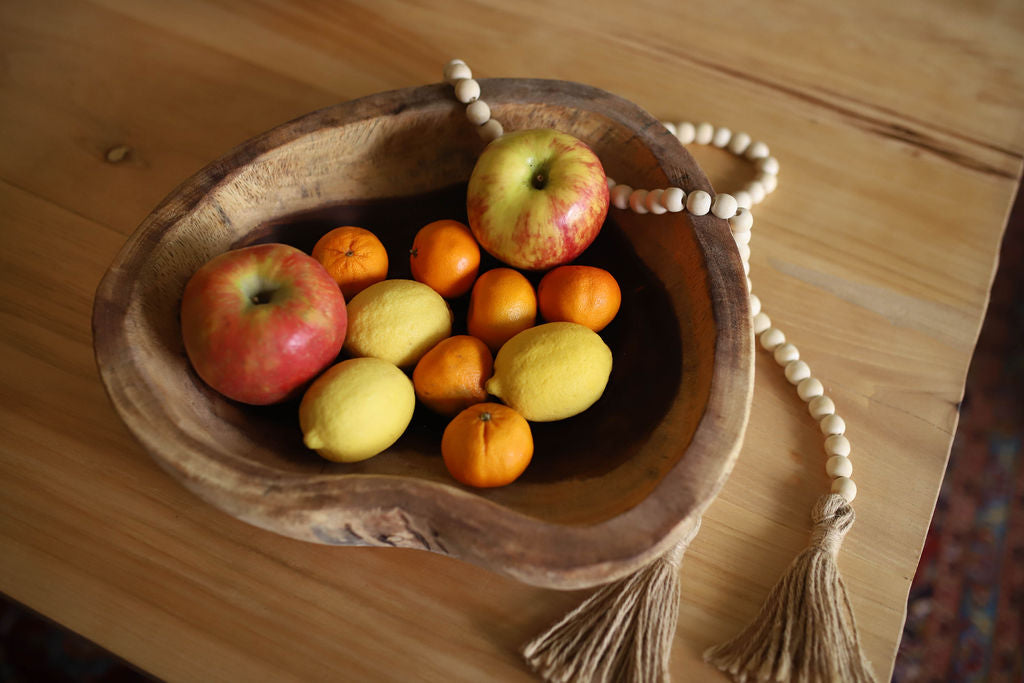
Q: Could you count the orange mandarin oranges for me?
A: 6